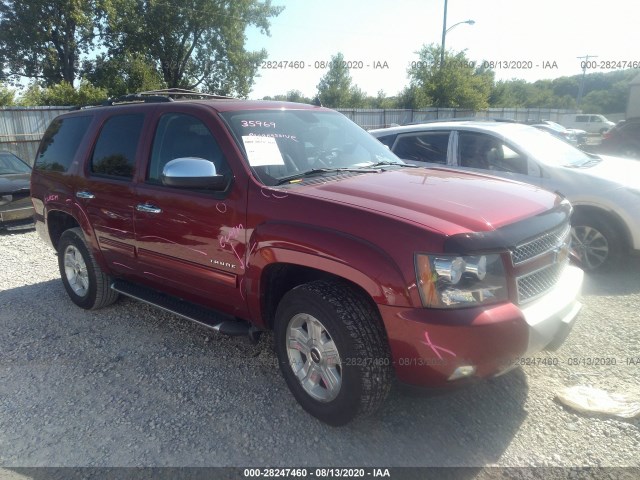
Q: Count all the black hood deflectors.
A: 1